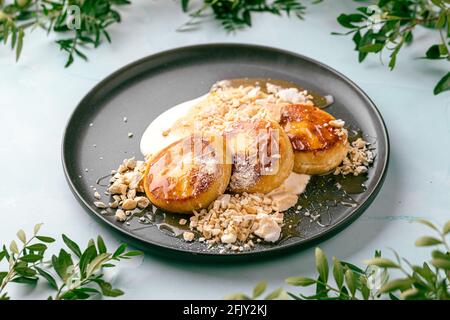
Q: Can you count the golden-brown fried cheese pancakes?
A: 3